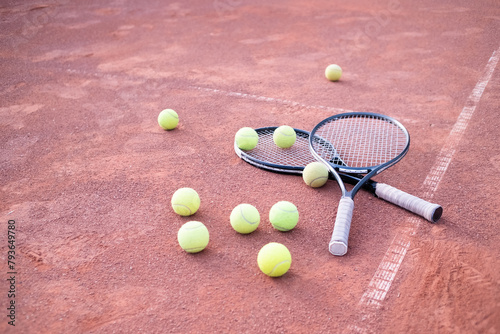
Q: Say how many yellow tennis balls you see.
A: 10